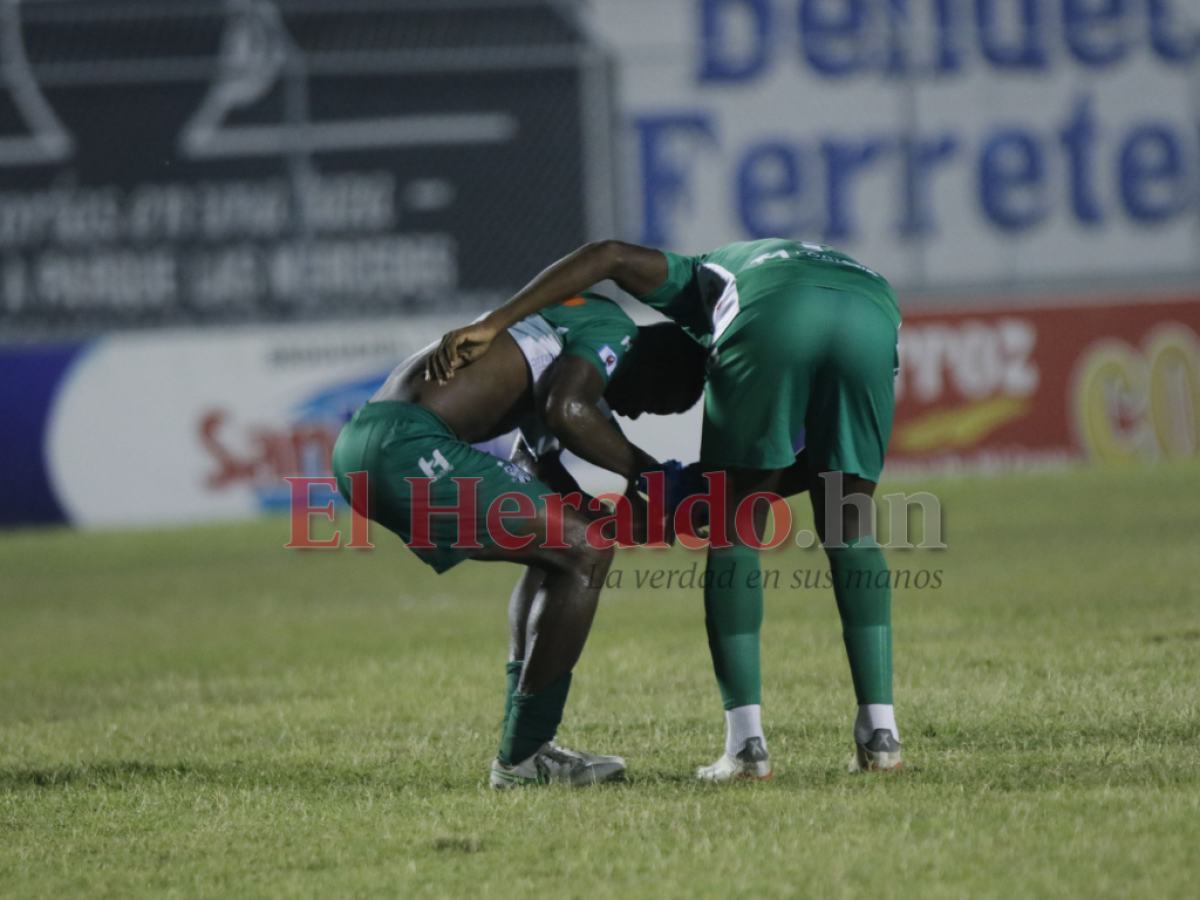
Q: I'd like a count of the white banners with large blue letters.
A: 1